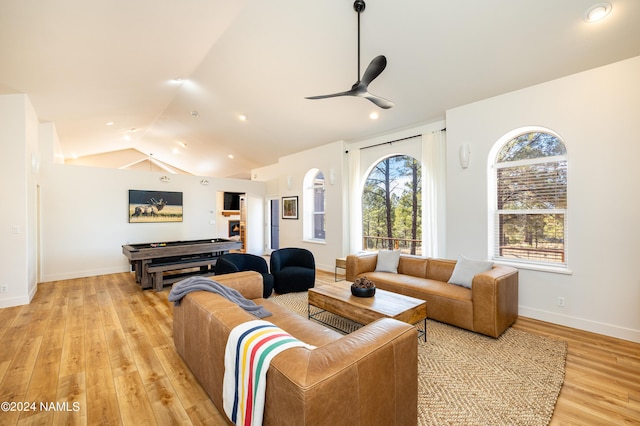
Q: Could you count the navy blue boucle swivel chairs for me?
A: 2